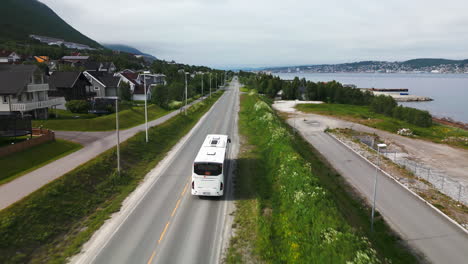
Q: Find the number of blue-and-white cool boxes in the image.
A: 0